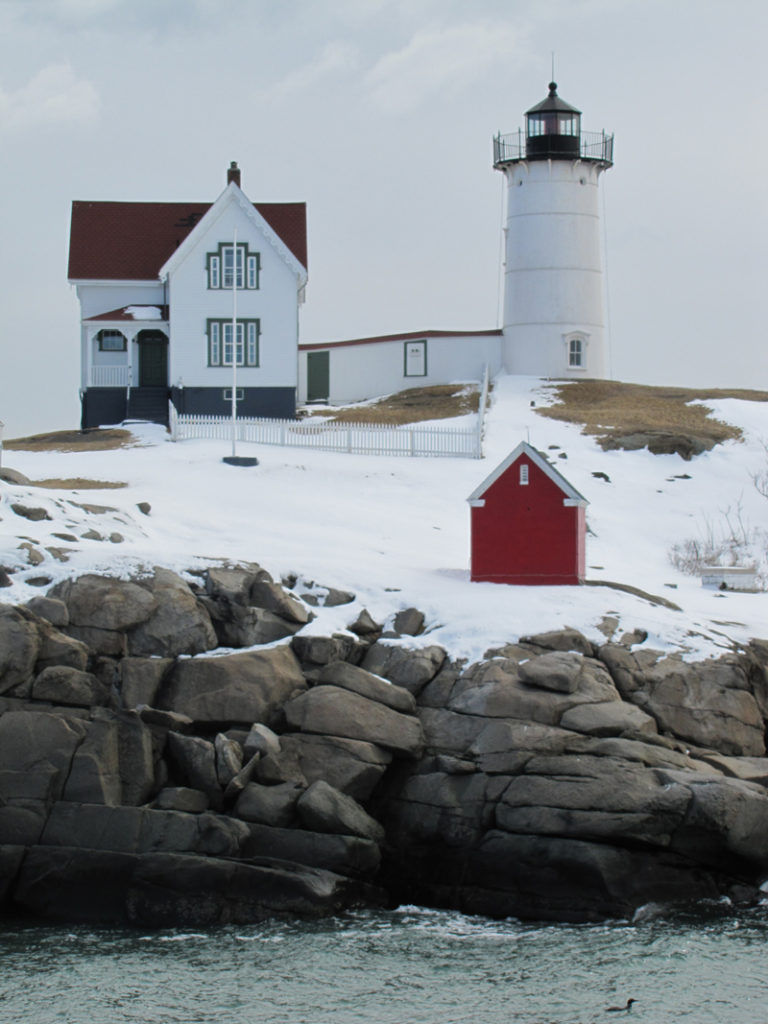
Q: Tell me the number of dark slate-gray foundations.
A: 1